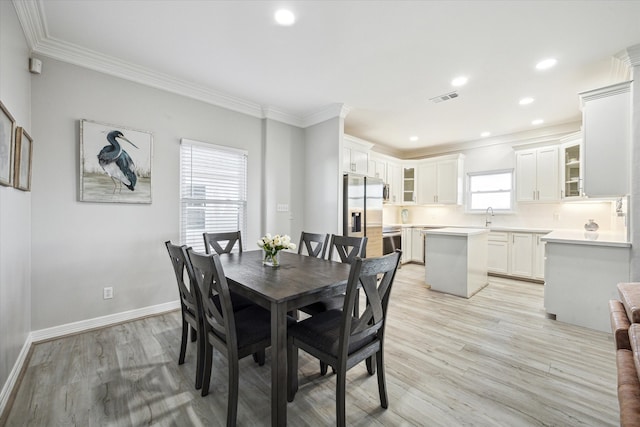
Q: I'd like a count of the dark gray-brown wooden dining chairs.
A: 6